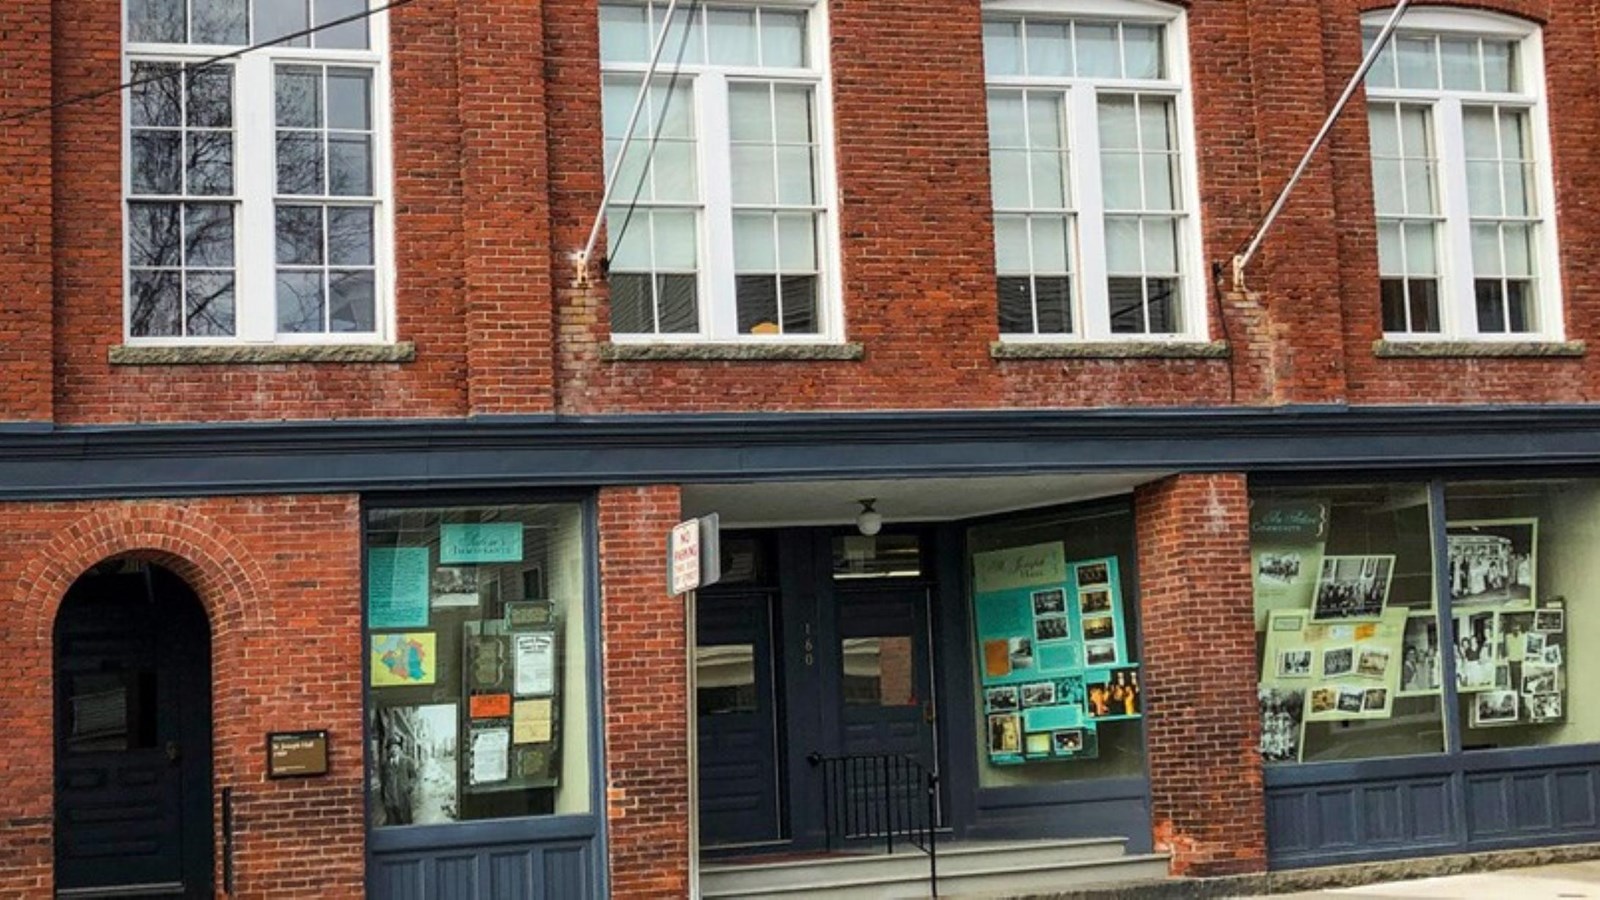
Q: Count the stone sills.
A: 4